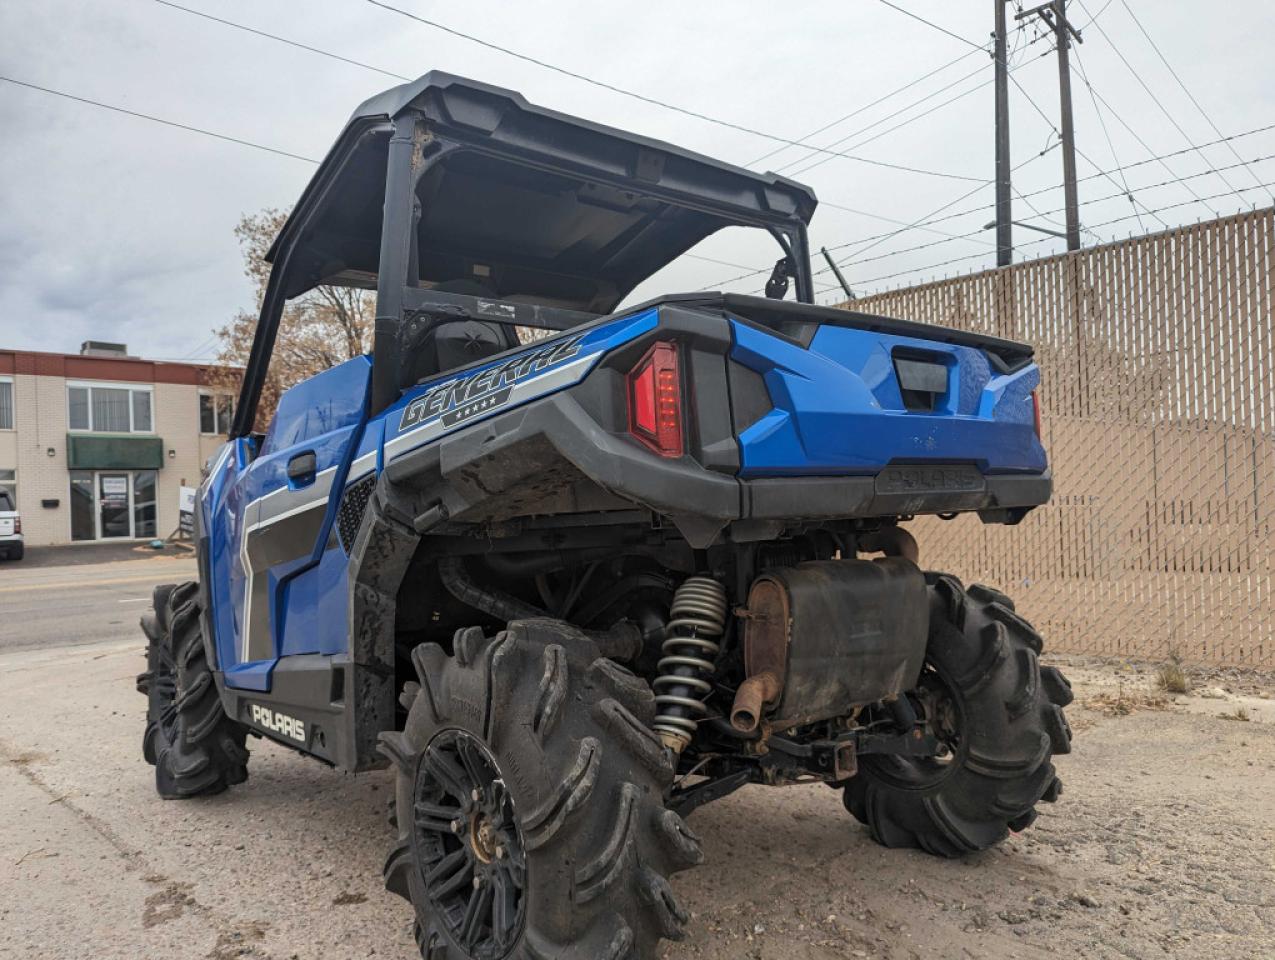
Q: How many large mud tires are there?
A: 3